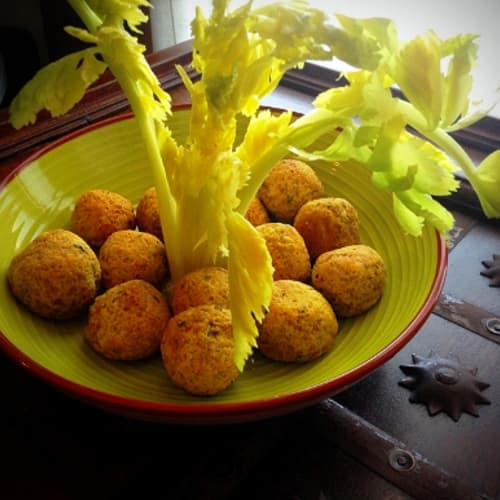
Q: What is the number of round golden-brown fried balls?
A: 13